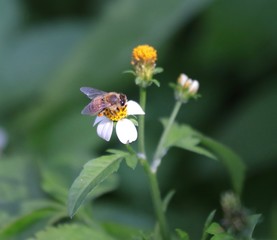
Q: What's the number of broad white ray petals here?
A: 4